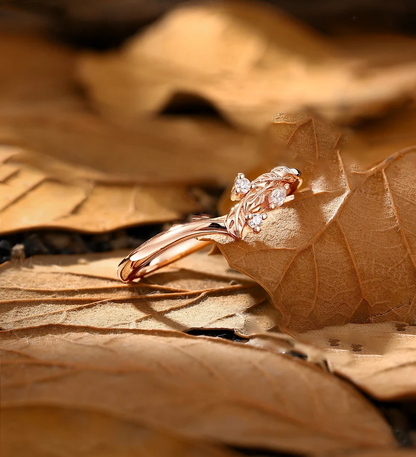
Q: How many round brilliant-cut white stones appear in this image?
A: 3